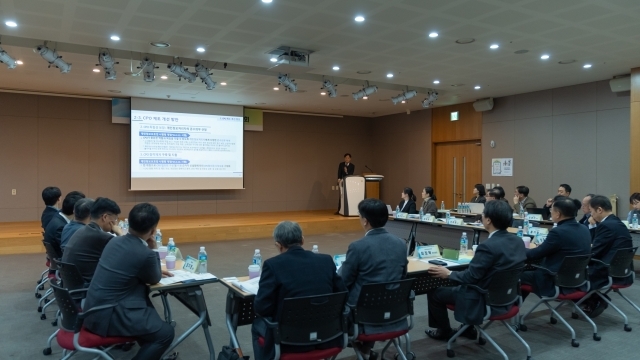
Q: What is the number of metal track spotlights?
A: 11